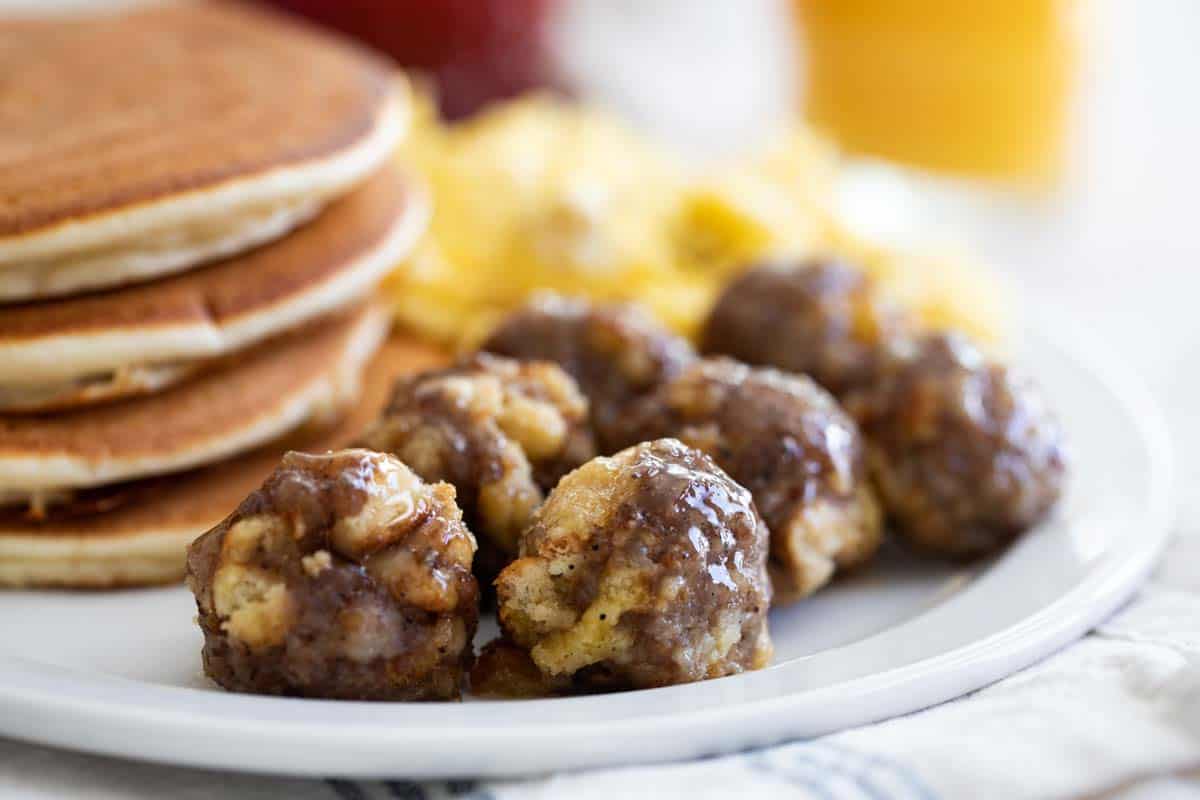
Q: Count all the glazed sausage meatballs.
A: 7